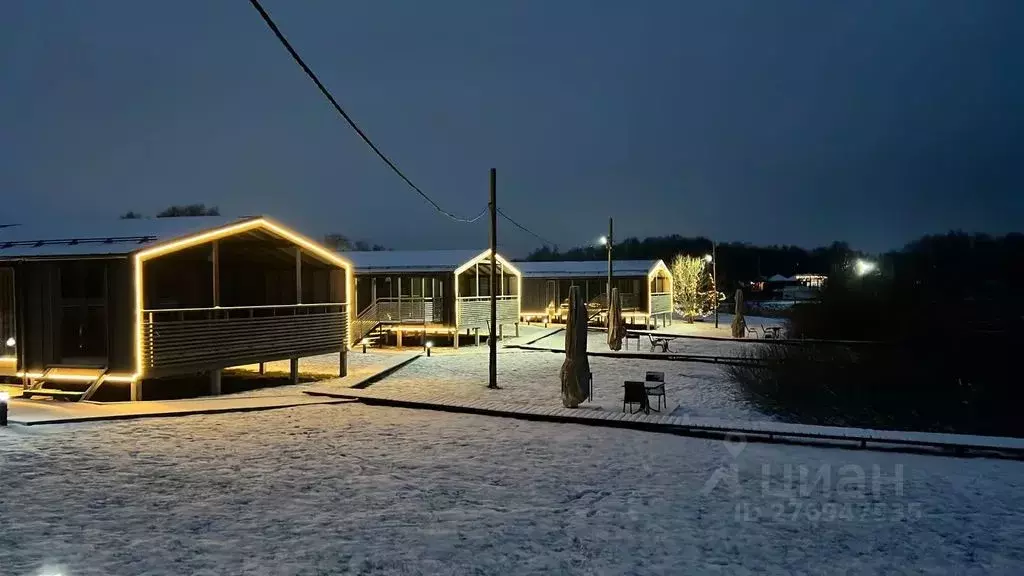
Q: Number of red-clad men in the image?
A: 0